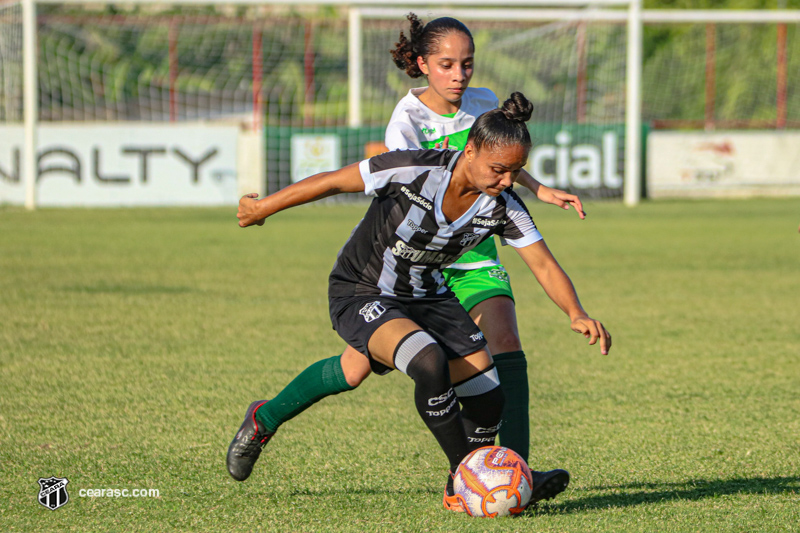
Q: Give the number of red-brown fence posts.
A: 6